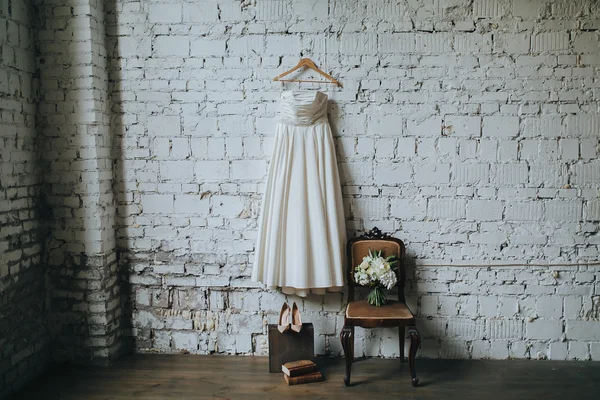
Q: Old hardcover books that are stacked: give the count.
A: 2